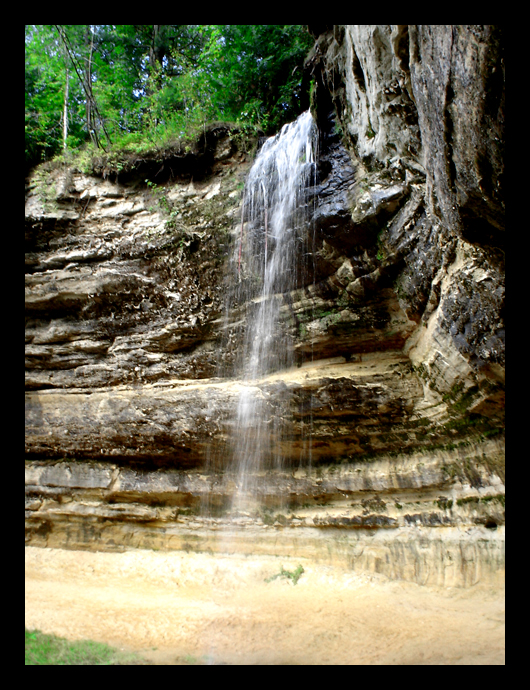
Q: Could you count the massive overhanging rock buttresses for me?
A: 1